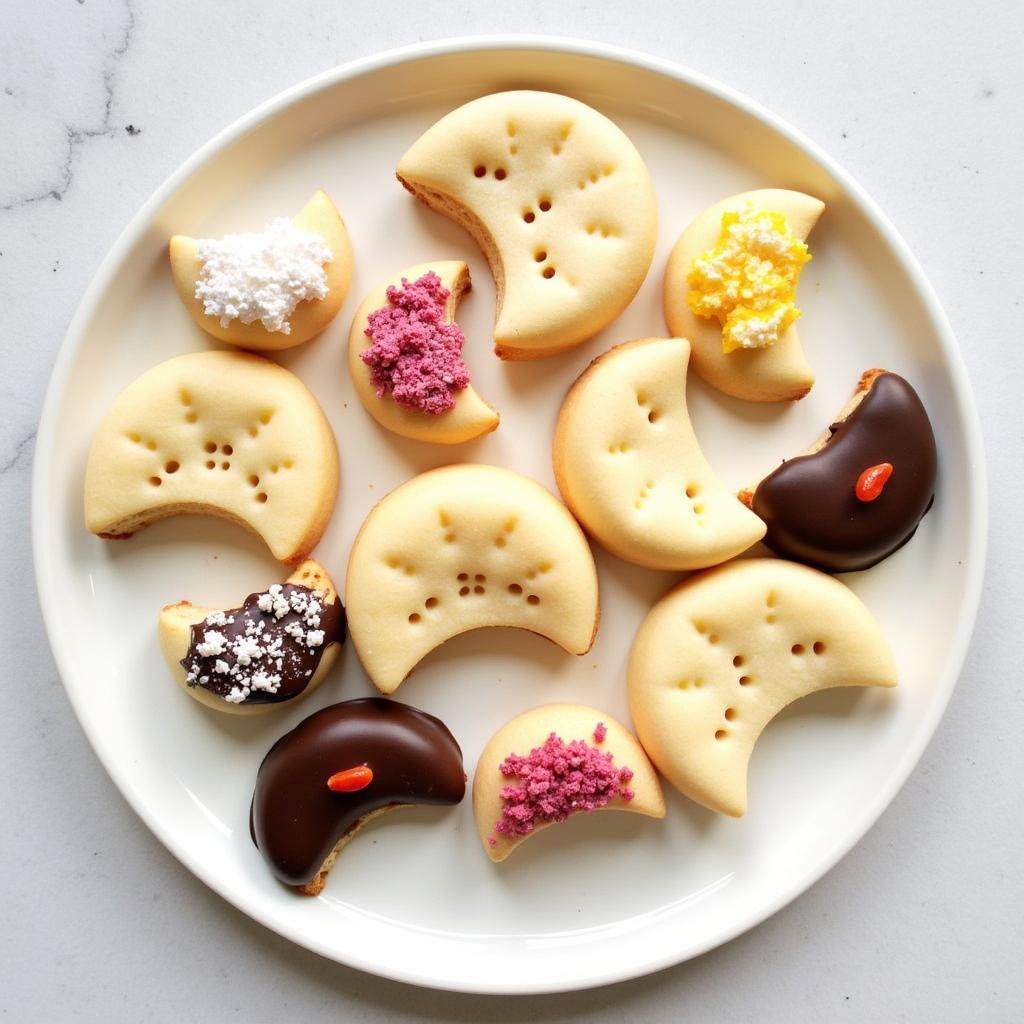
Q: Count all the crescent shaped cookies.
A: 12